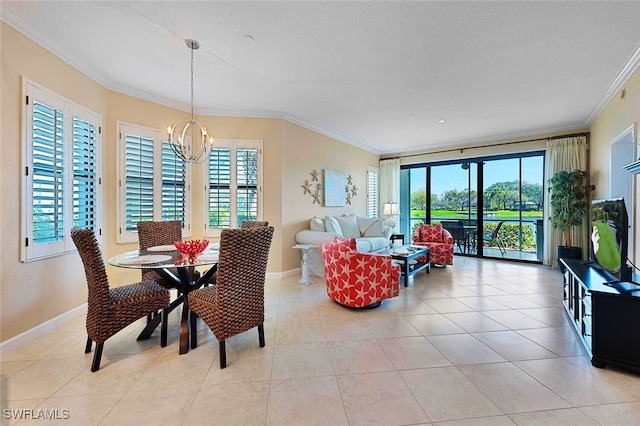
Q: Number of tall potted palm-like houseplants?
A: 1